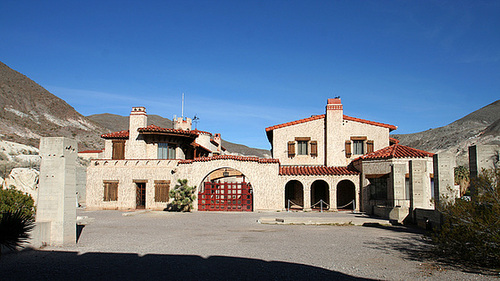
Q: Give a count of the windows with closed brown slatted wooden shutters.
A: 3